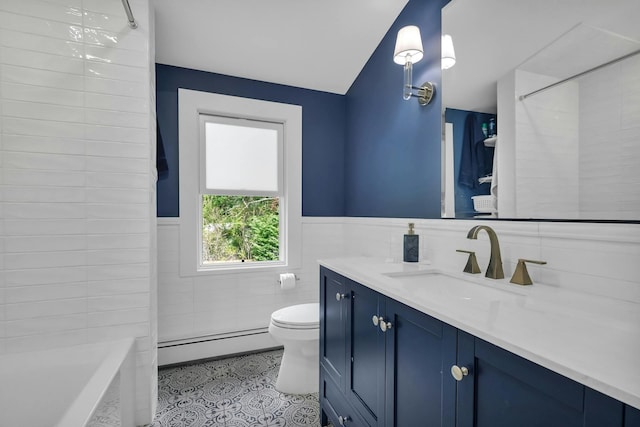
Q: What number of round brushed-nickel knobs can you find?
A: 5